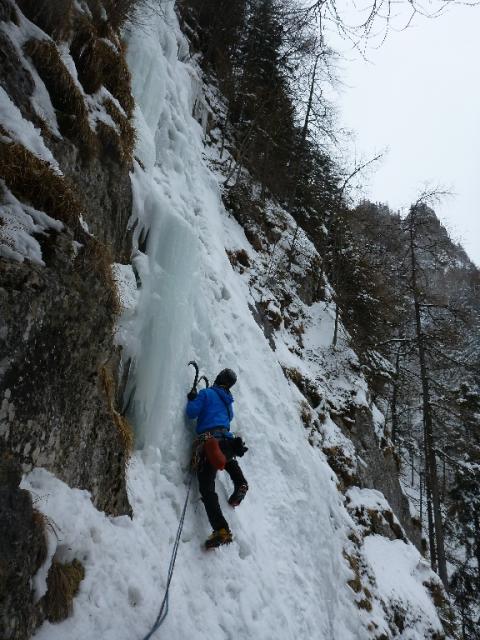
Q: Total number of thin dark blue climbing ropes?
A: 2